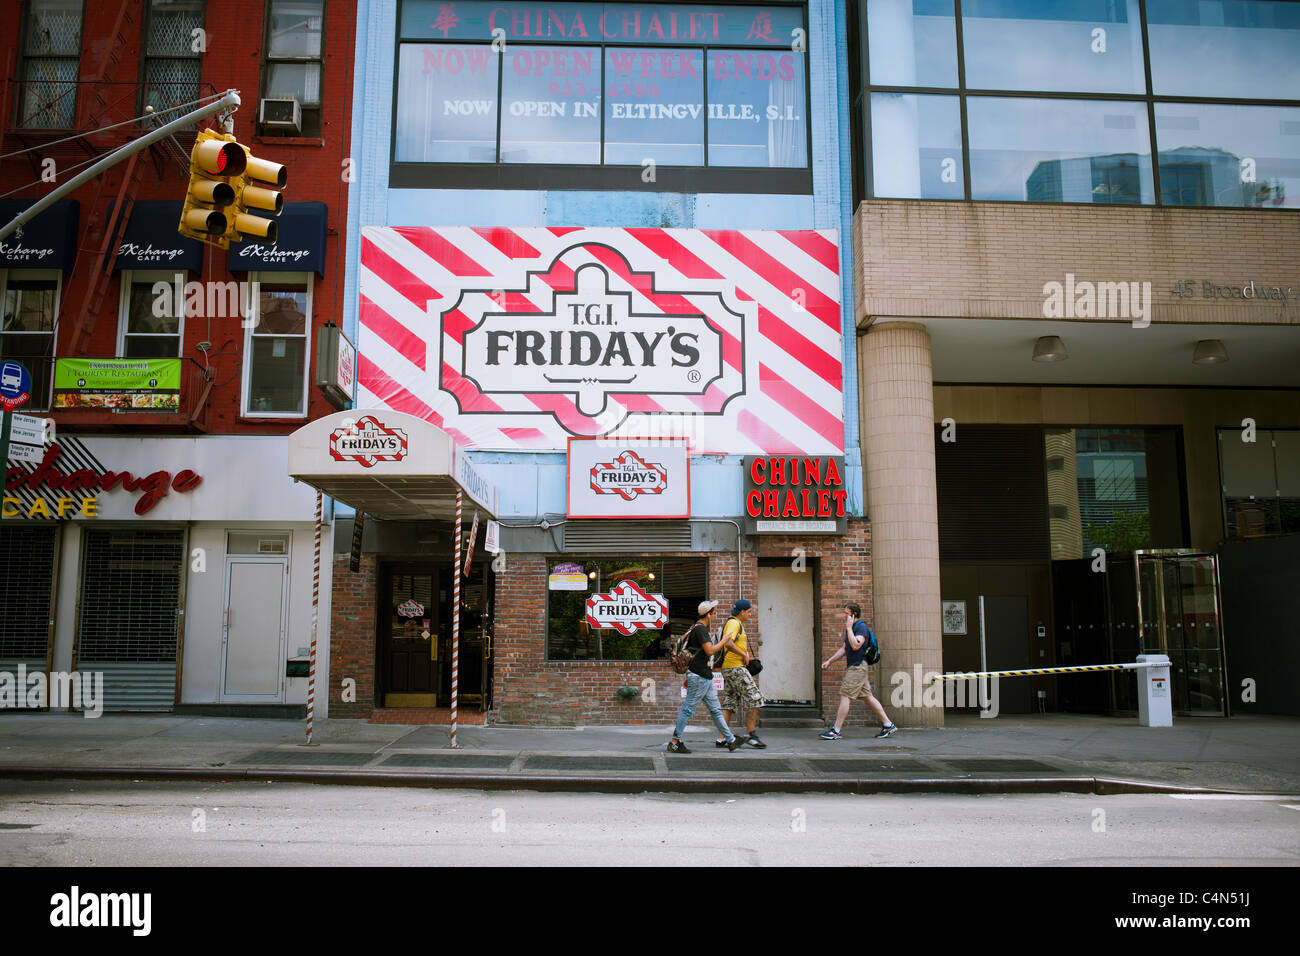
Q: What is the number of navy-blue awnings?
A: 3